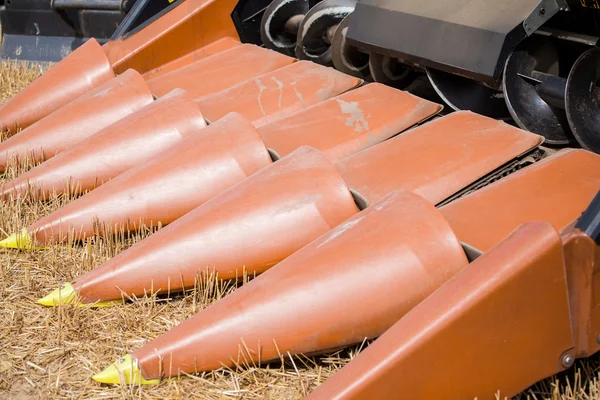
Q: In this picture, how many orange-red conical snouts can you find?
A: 6